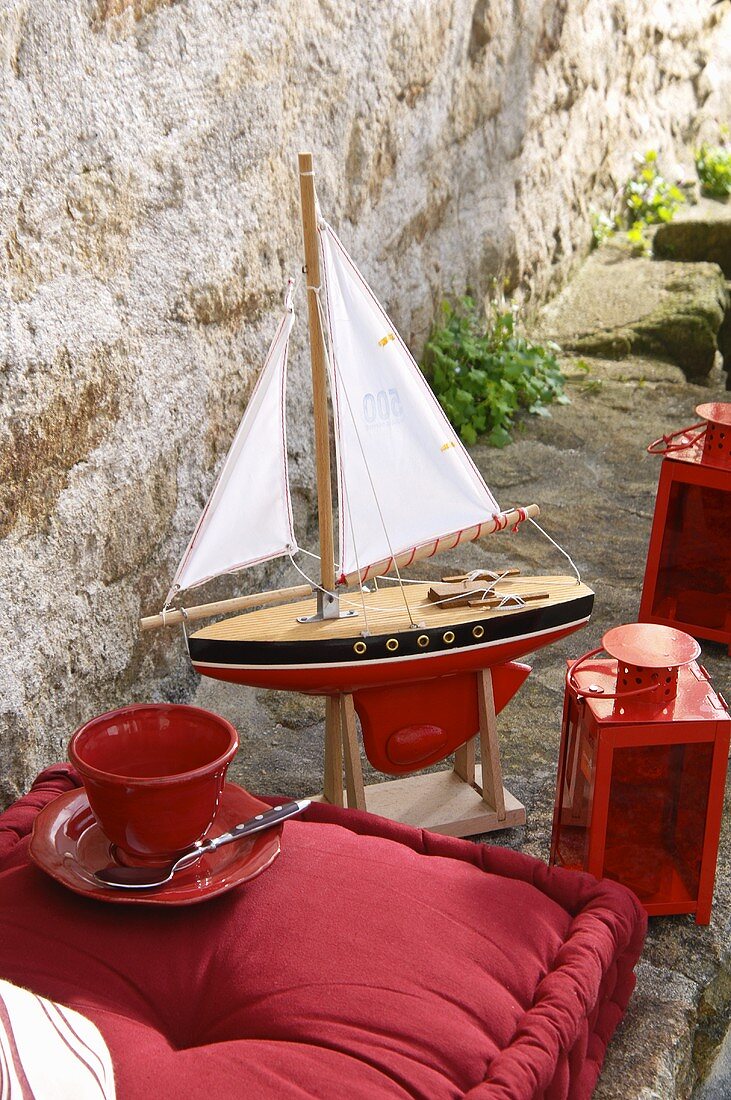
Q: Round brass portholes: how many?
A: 5